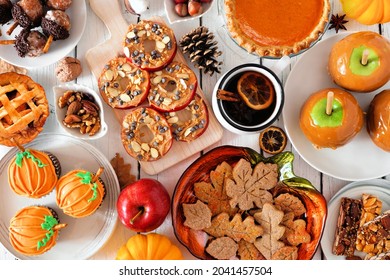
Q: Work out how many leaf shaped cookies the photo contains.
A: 10